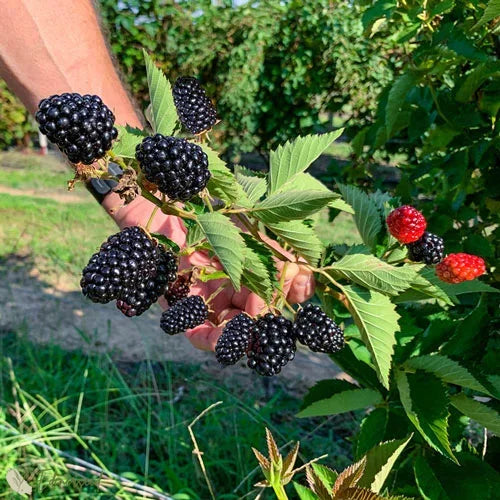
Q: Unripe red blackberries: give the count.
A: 2